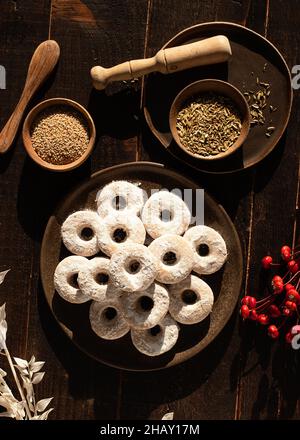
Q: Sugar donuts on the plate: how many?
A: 13